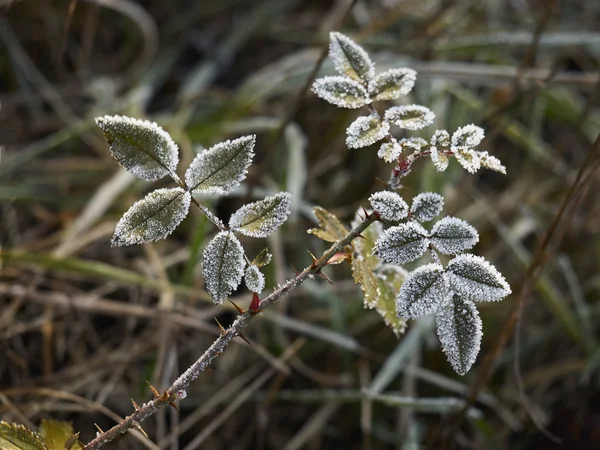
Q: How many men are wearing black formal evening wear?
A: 0